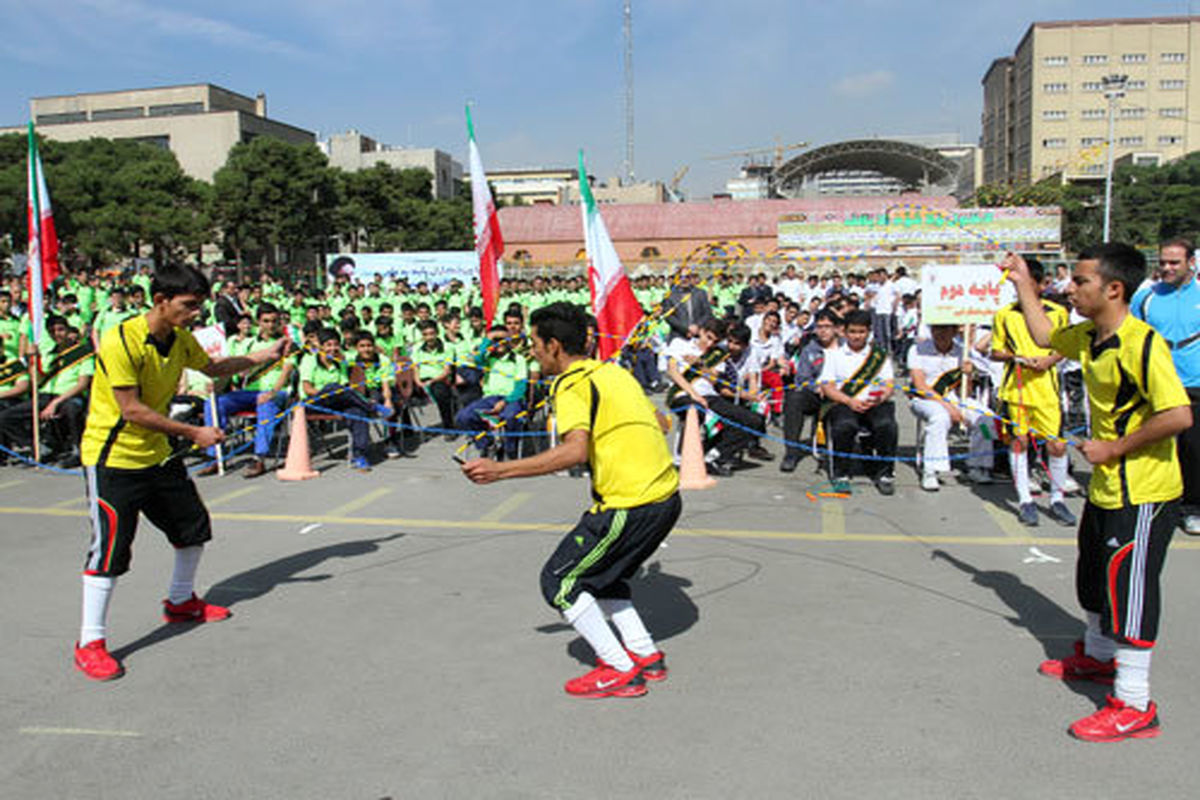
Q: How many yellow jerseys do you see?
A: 4